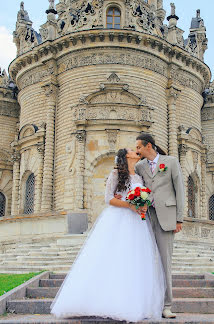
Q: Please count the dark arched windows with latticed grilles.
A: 4